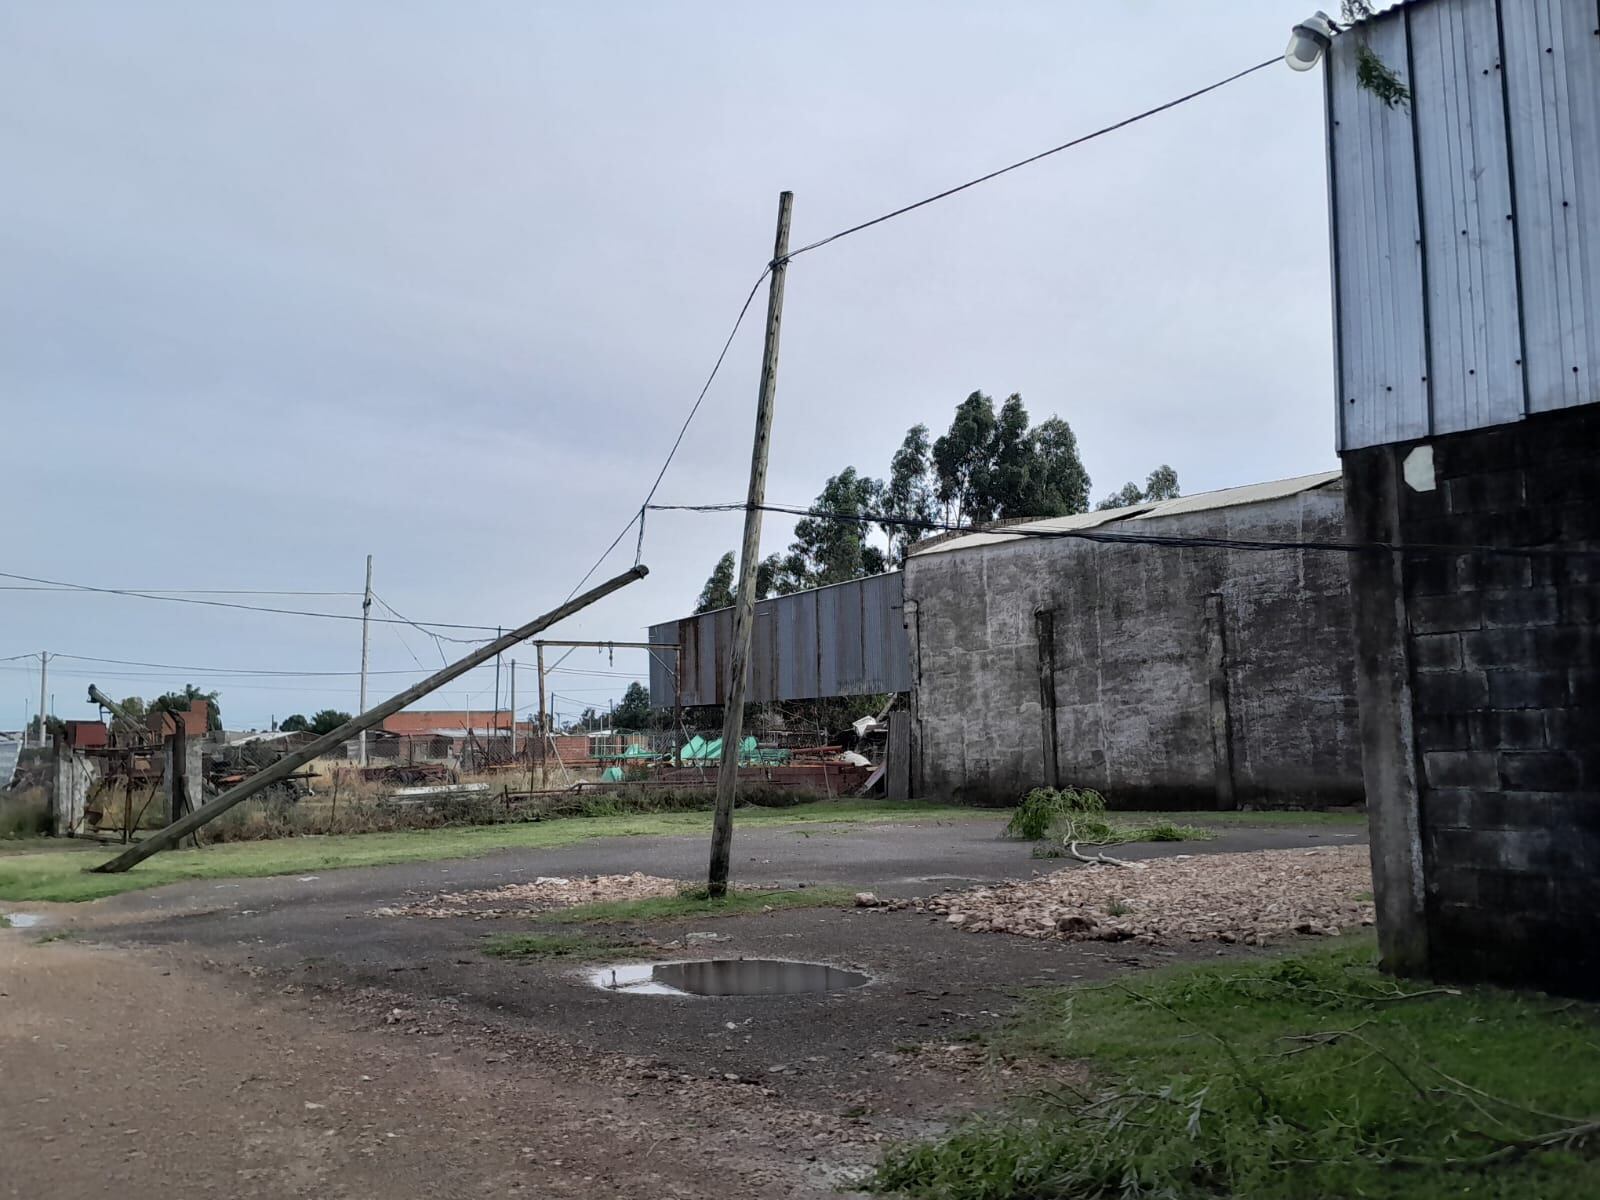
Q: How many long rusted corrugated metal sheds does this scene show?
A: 1